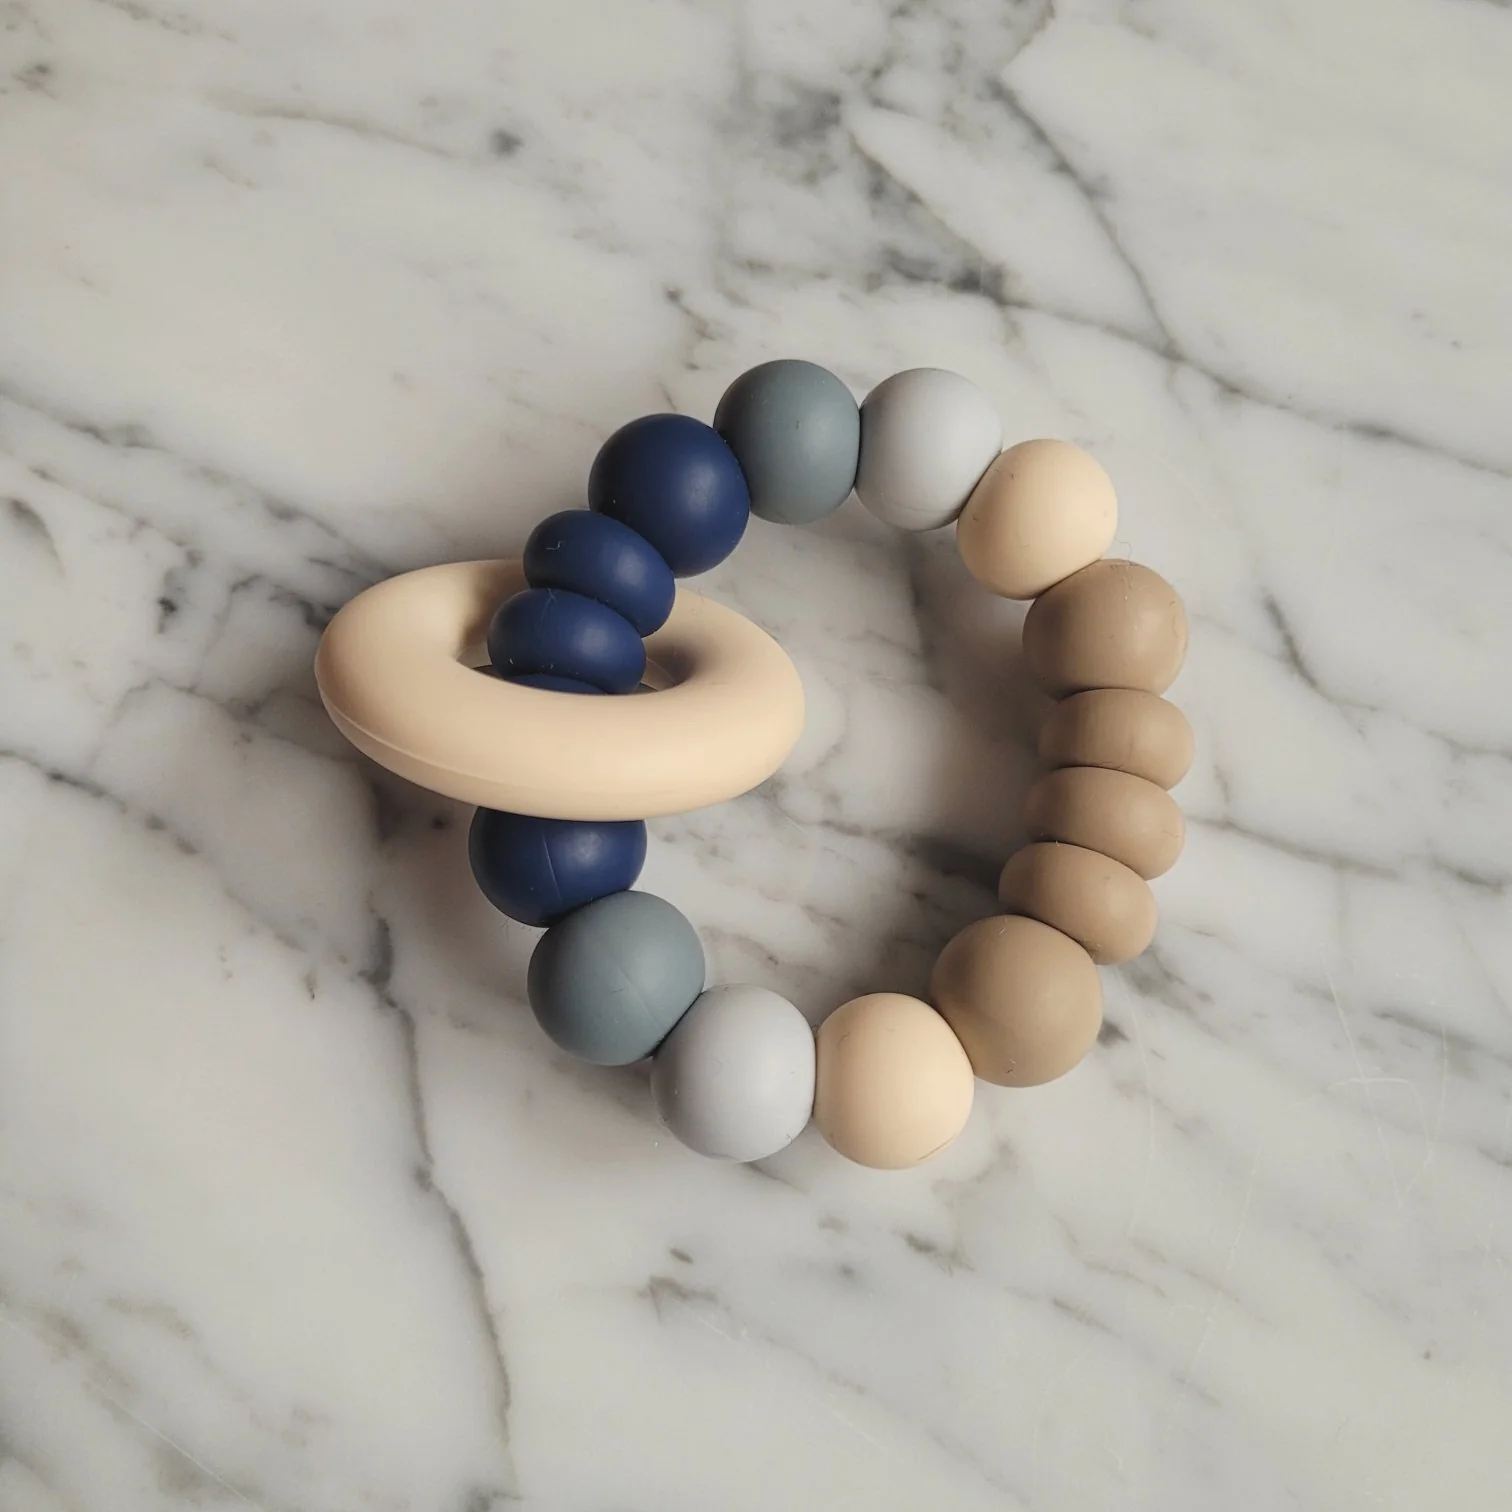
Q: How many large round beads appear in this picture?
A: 10